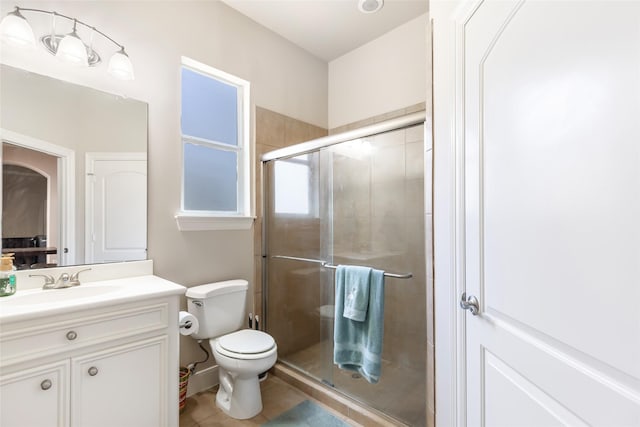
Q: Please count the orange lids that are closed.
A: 0